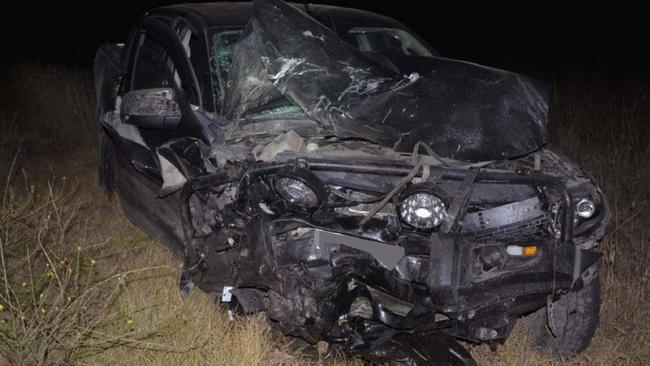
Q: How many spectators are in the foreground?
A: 0